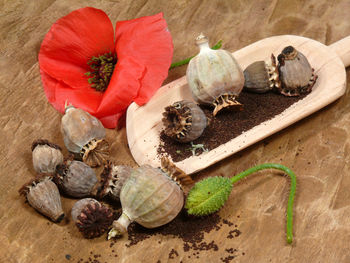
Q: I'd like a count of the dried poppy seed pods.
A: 11